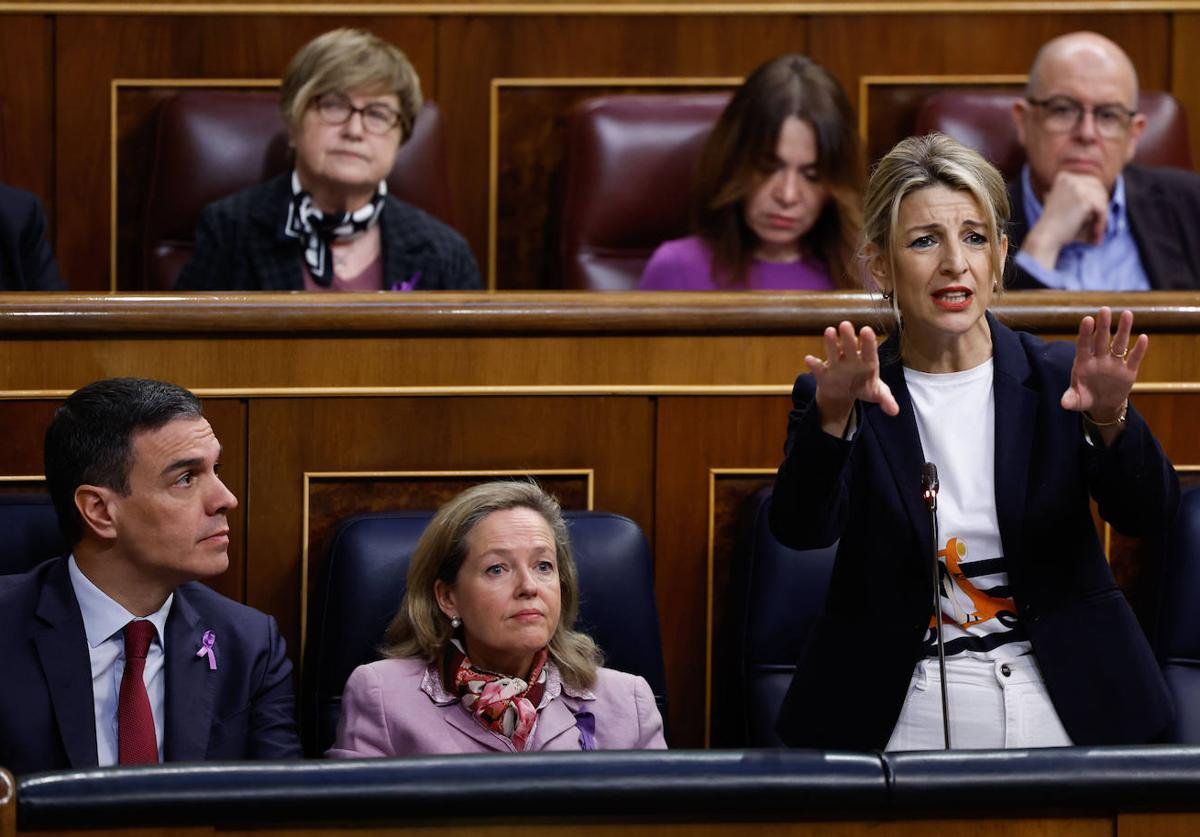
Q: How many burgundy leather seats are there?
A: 3